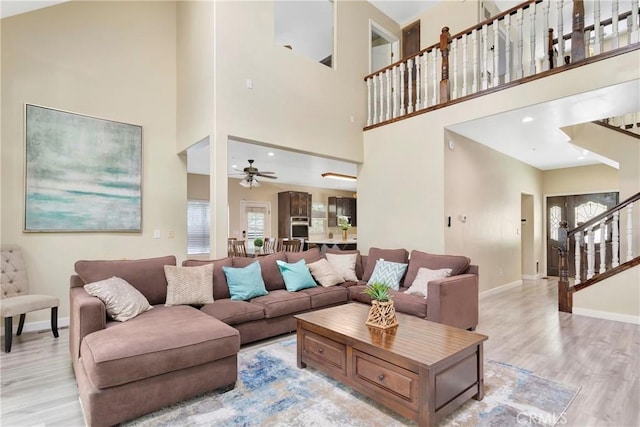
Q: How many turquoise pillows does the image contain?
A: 2